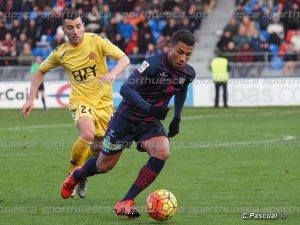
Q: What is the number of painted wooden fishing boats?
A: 0